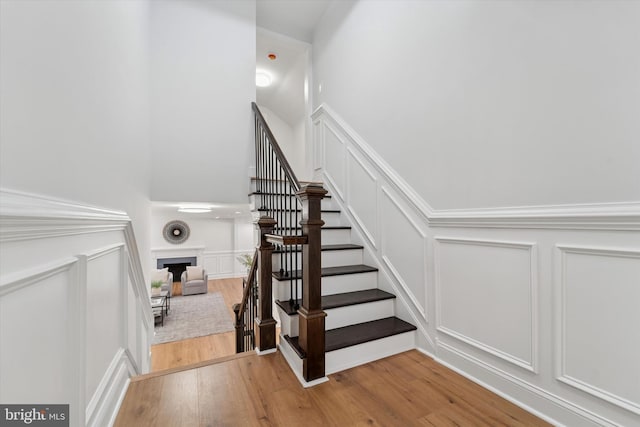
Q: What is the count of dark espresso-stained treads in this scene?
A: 7